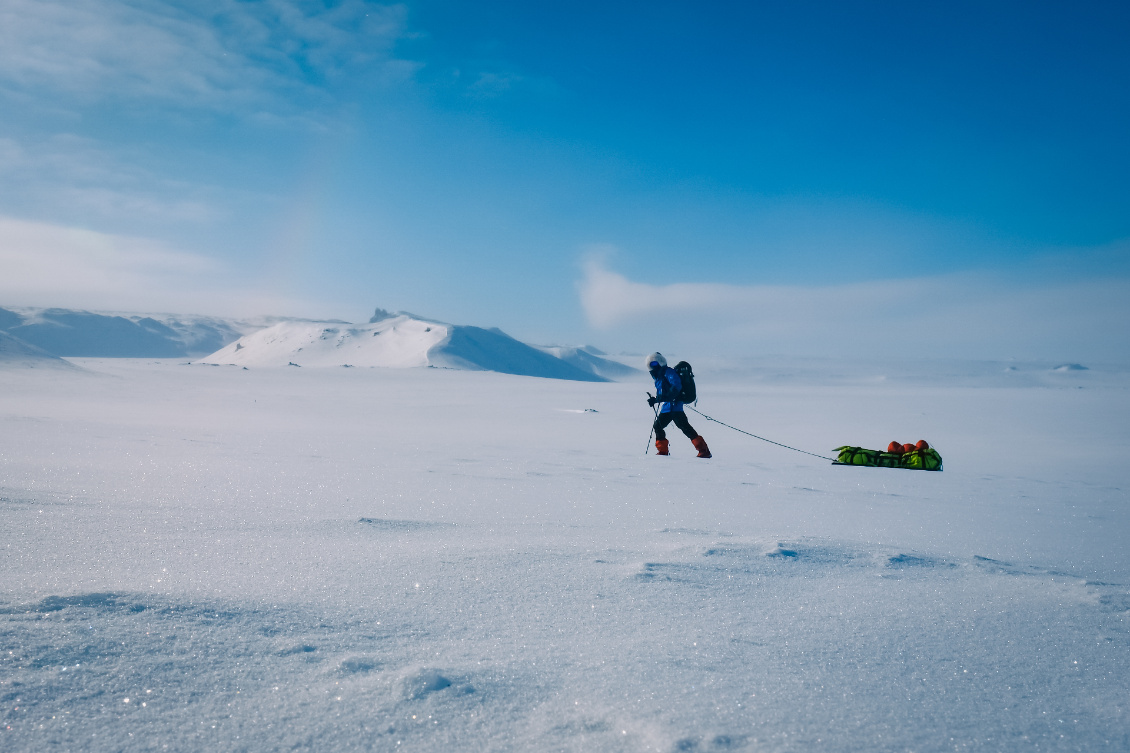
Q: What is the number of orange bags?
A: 3